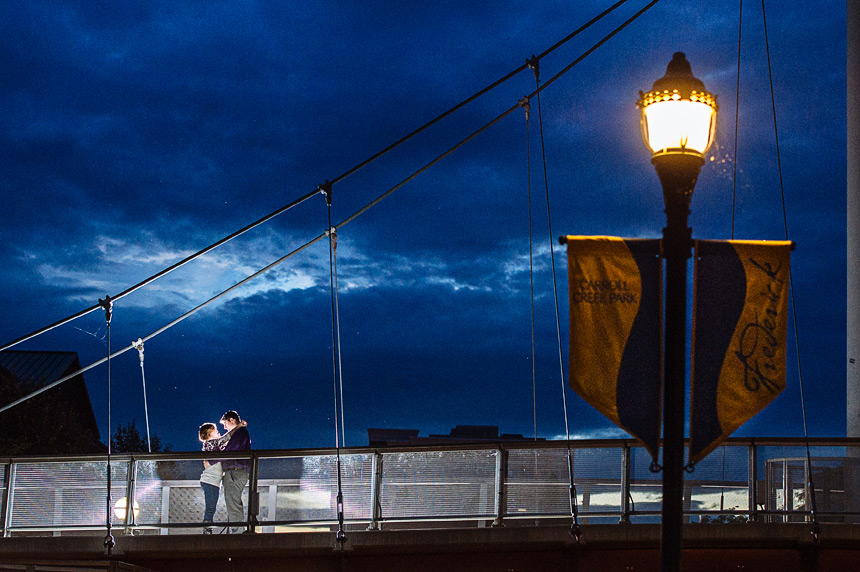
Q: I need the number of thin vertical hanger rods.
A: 8